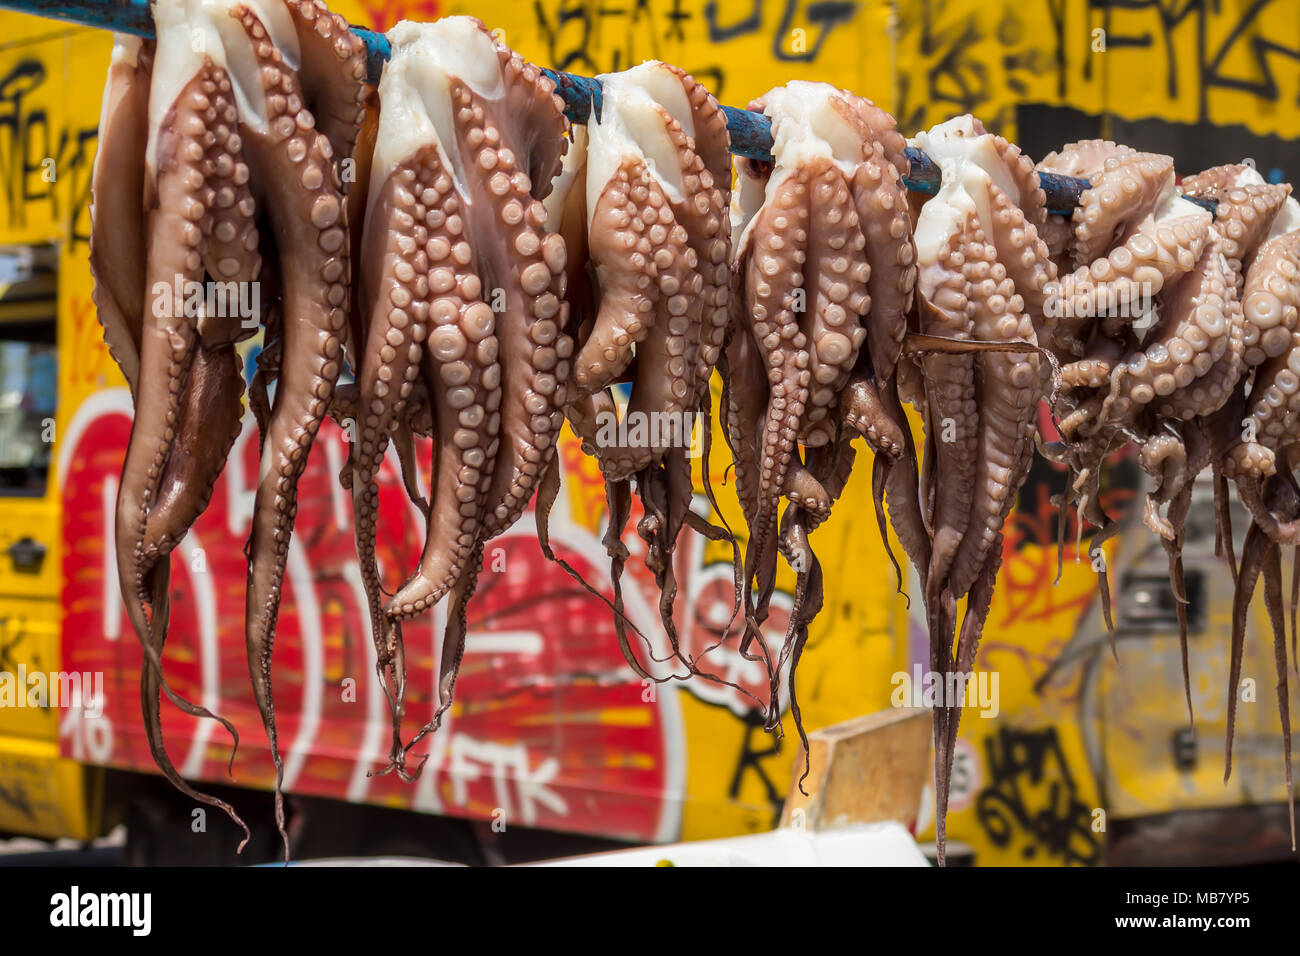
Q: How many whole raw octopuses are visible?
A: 7